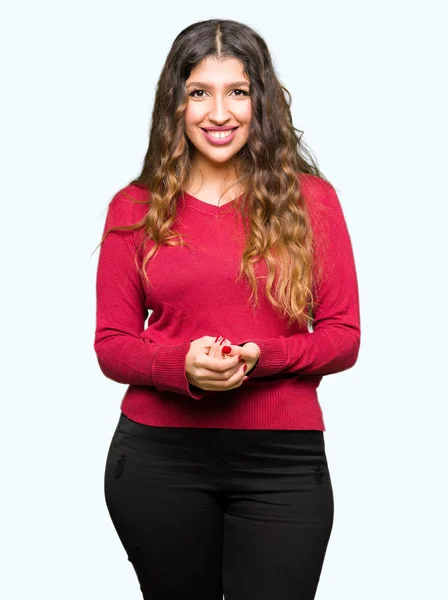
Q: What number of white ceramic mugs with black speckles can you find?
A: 0